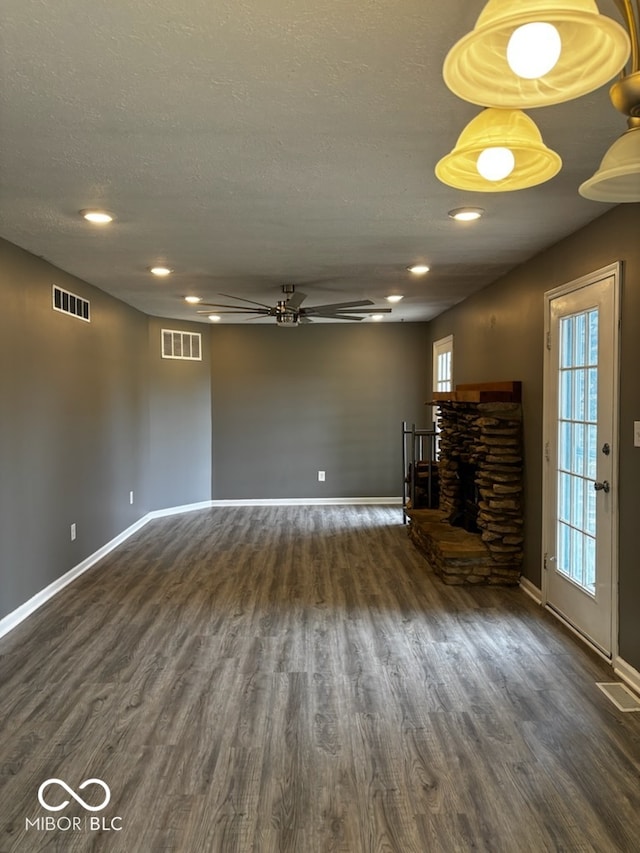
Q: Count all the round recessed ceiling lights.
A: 8